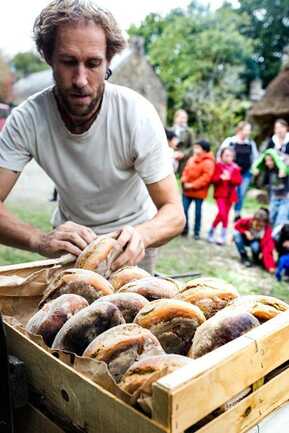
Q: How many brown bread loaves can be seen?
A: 13